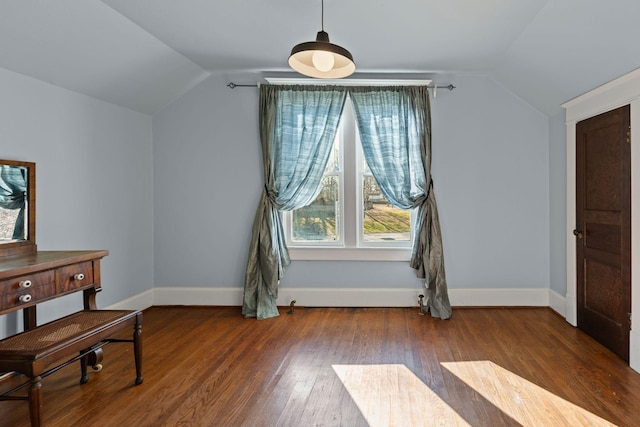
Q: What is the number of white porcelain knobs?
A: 3